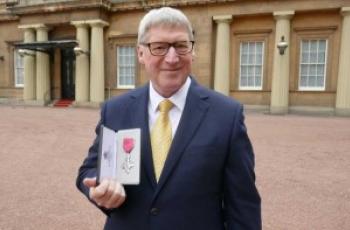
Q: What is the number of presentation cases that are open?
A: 1